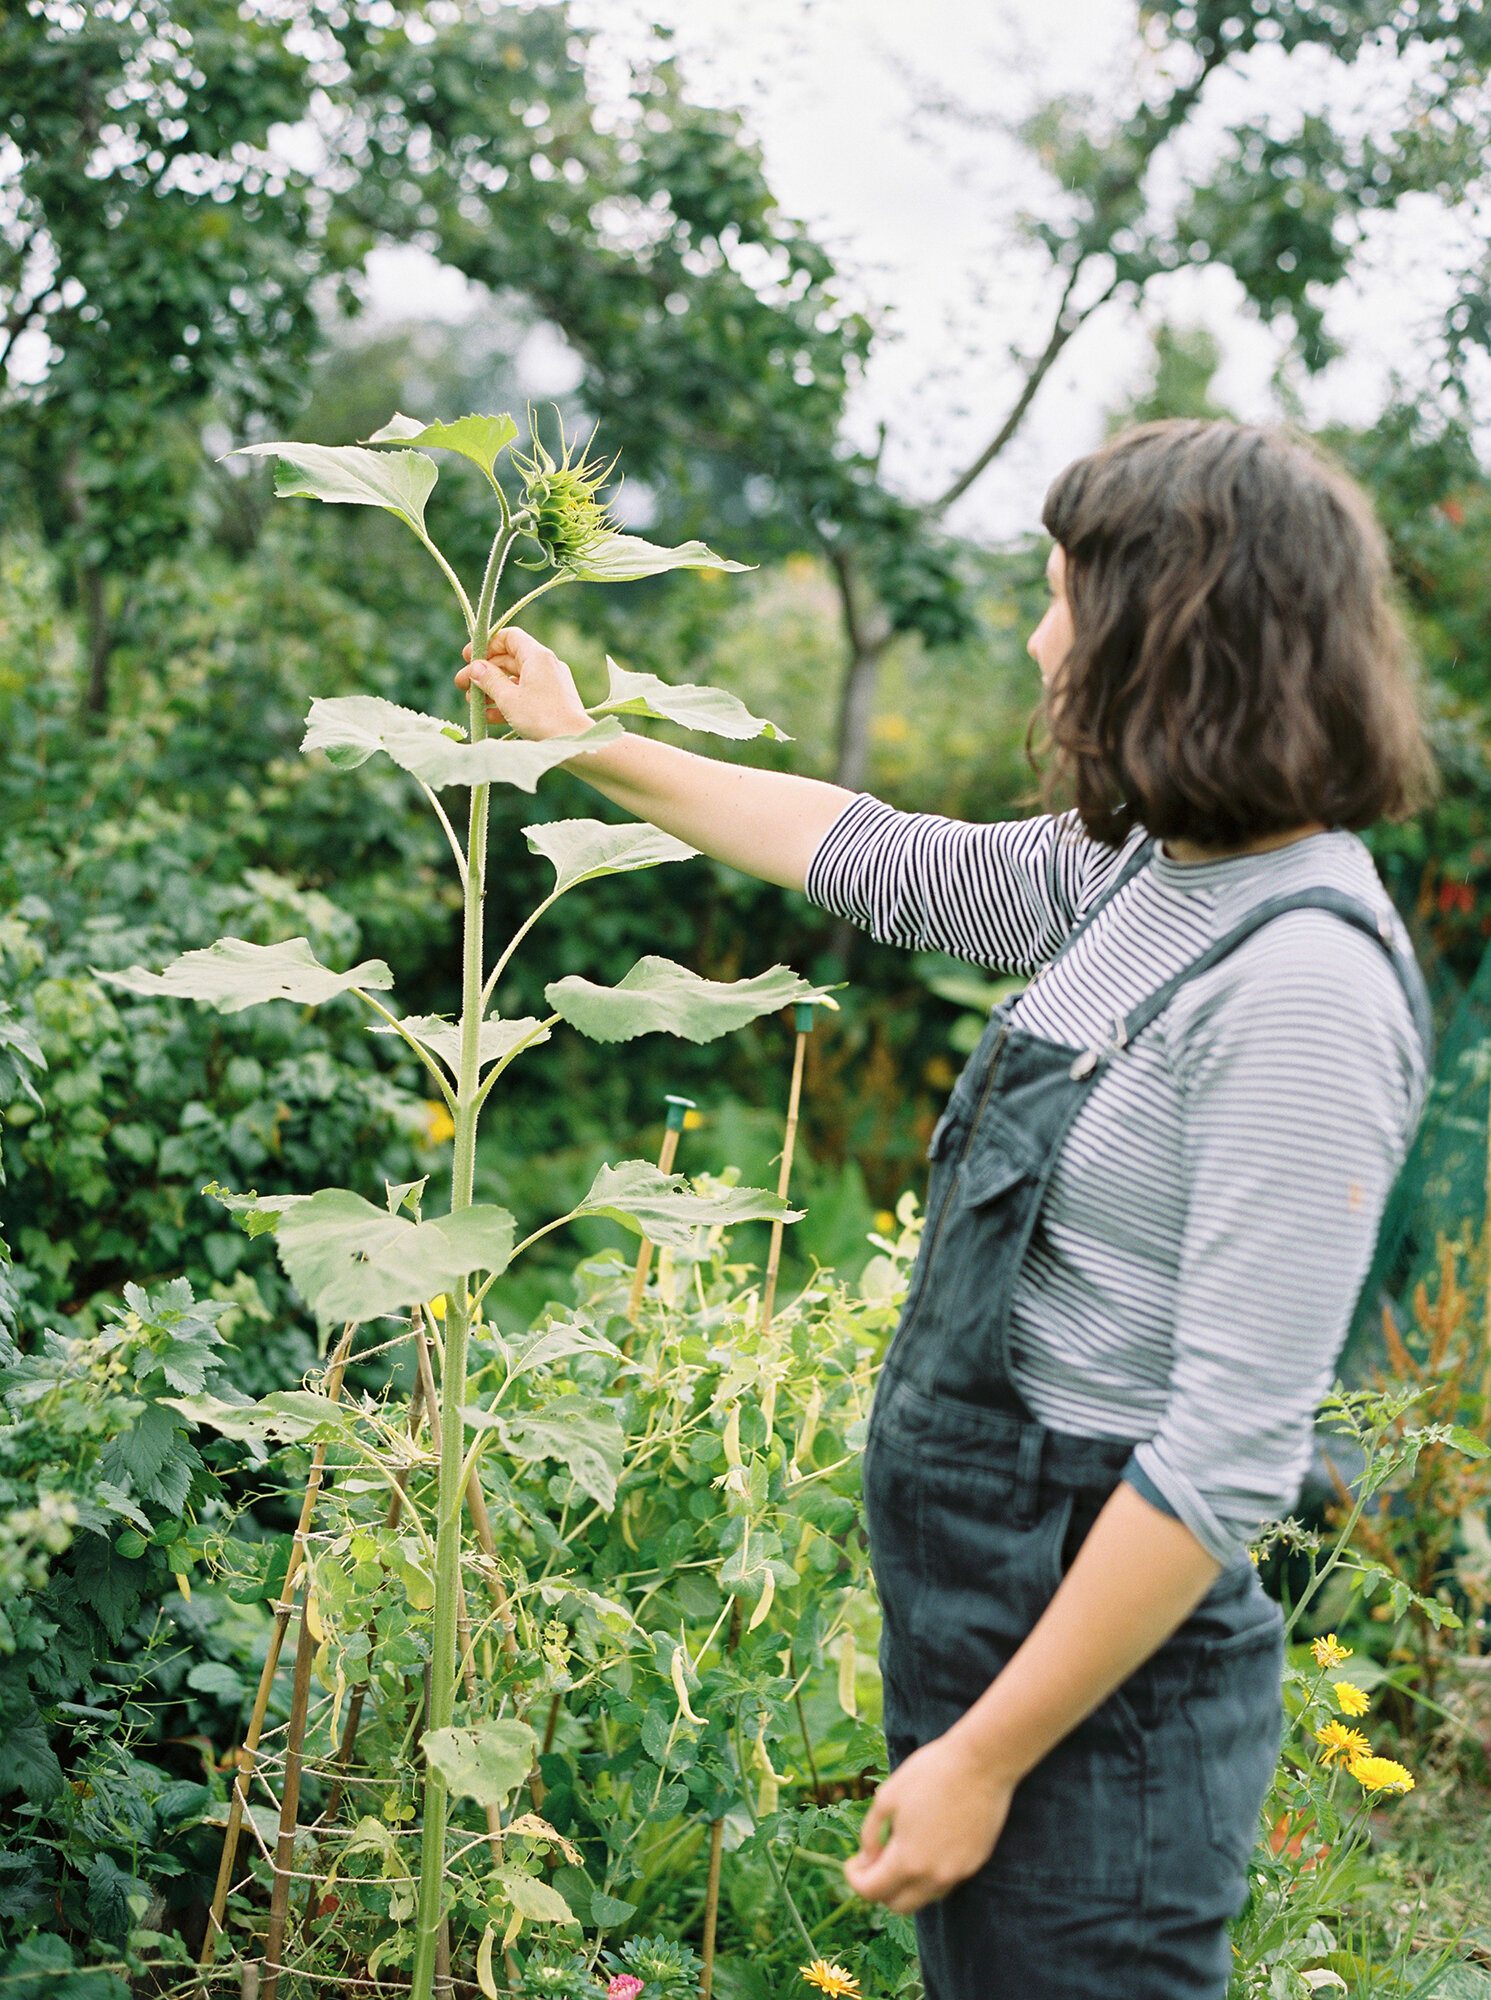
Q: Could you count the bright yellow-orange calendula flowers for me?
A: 5